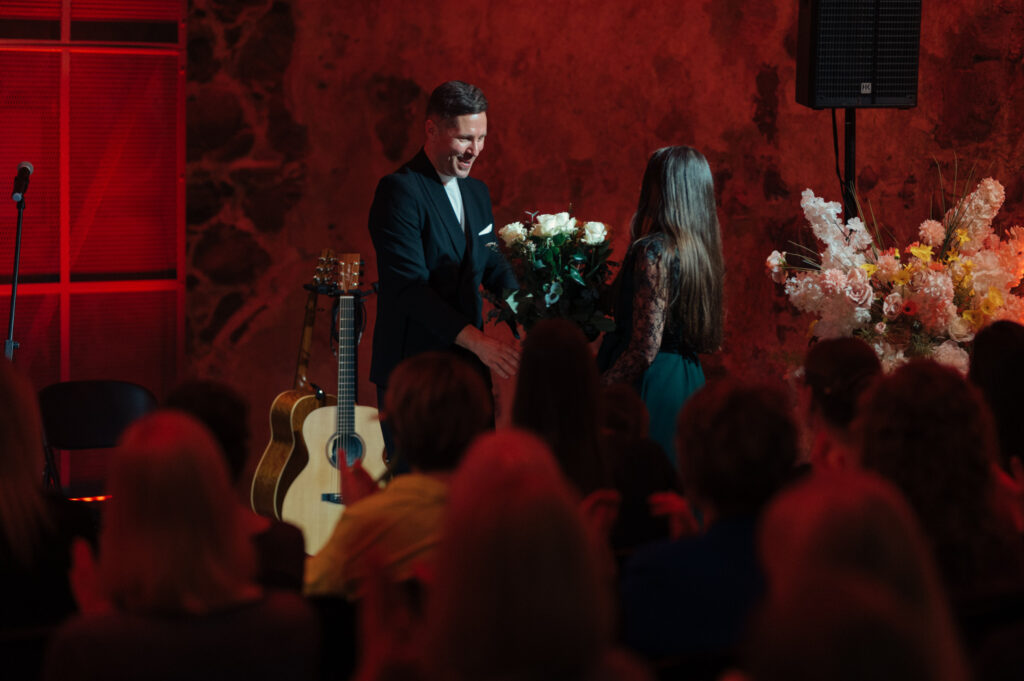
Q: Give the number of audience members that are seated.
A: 12